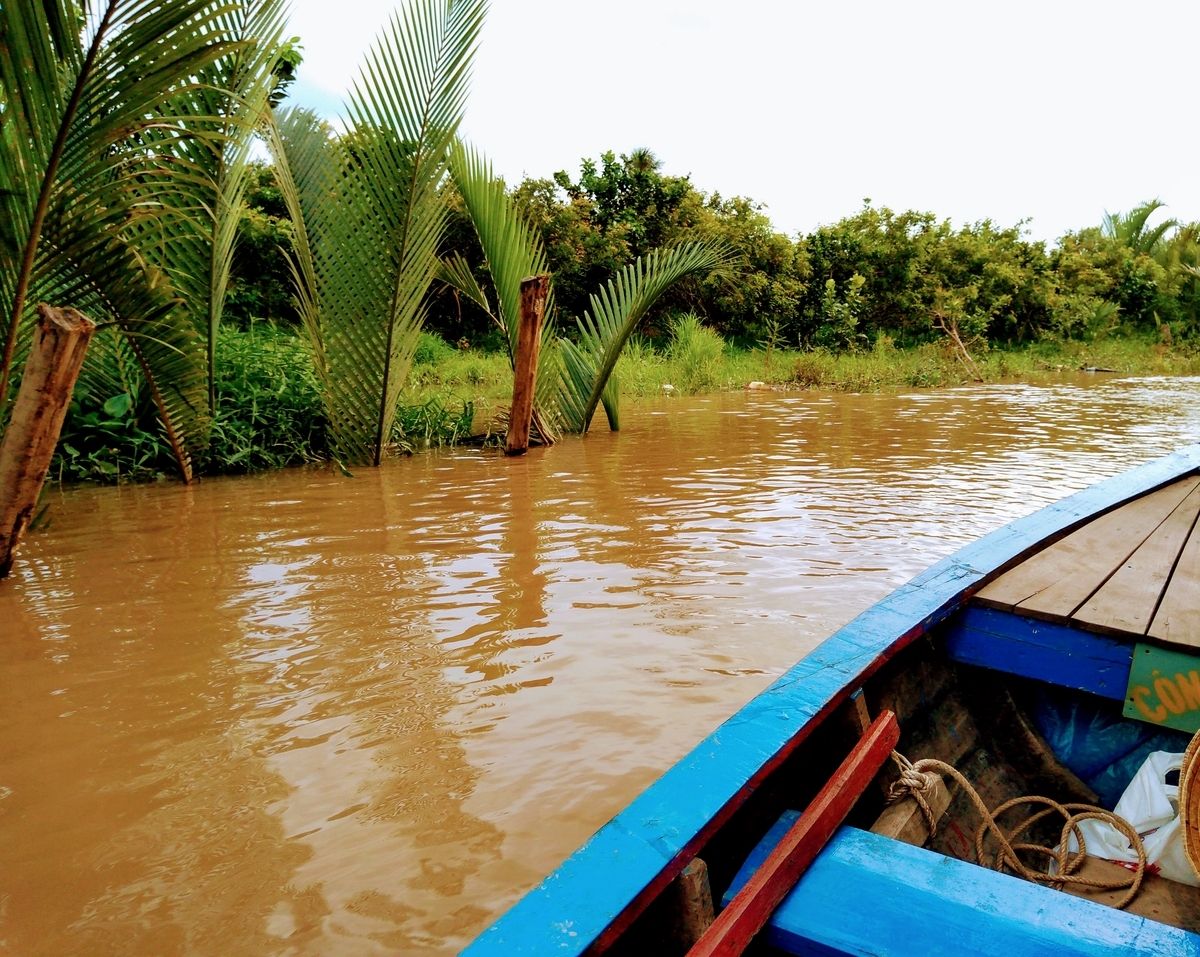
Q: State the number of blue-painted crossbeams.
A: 2